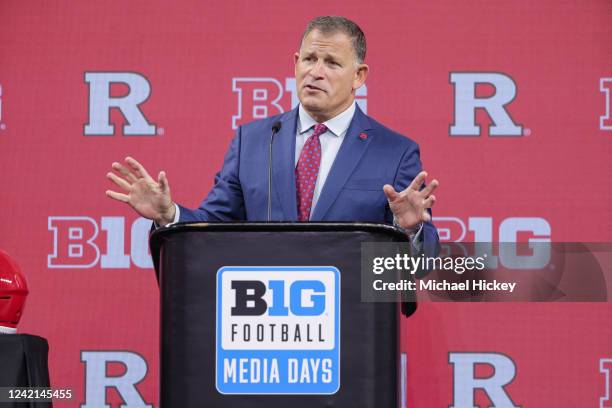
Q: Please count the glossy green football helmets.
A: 0